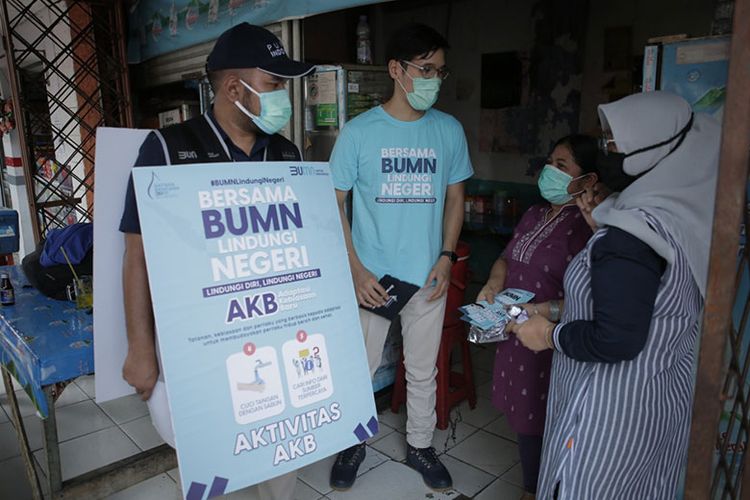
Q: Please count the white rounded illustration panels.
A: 2